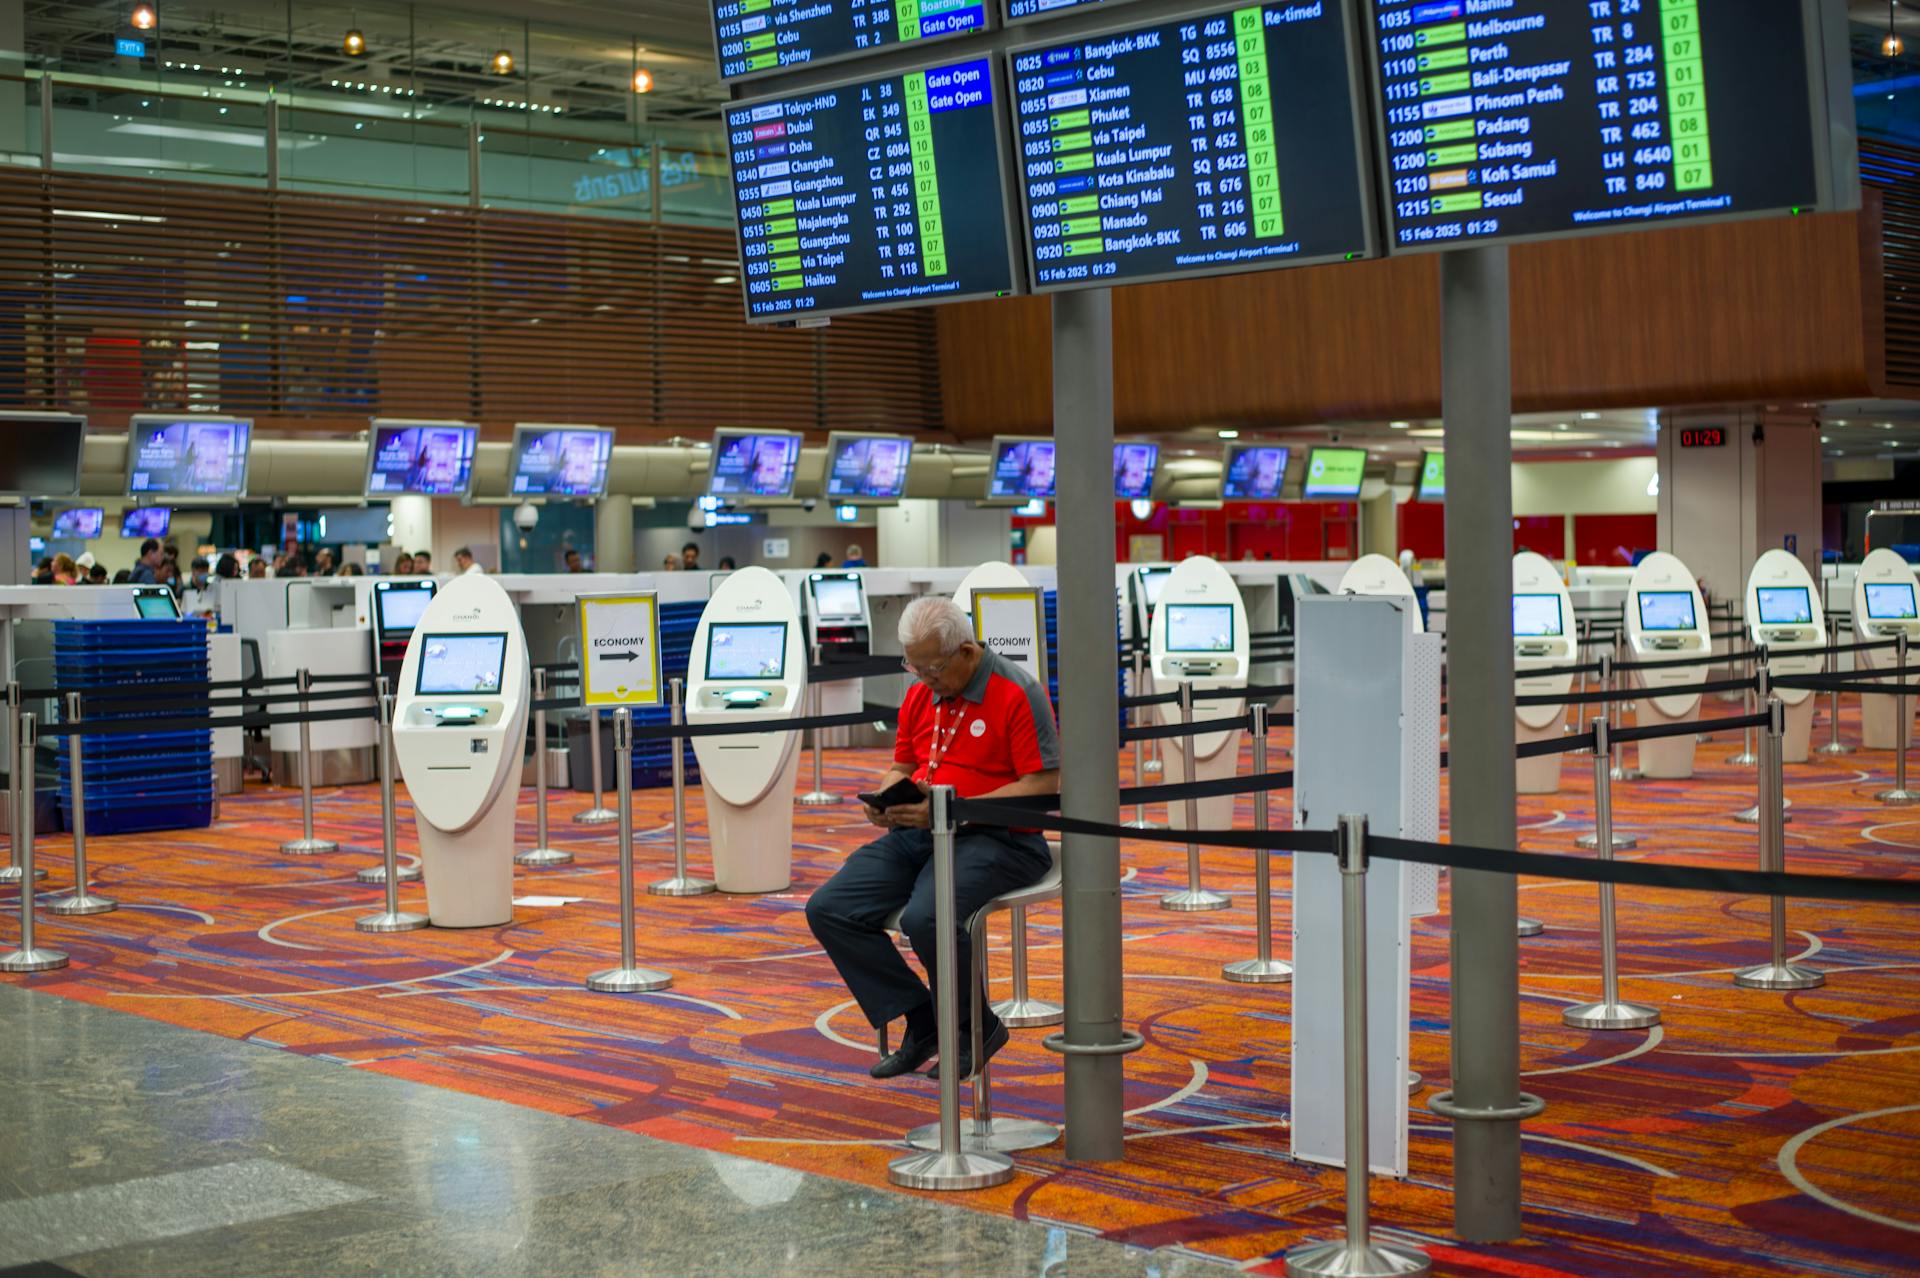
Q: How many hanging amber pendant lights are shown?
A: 5